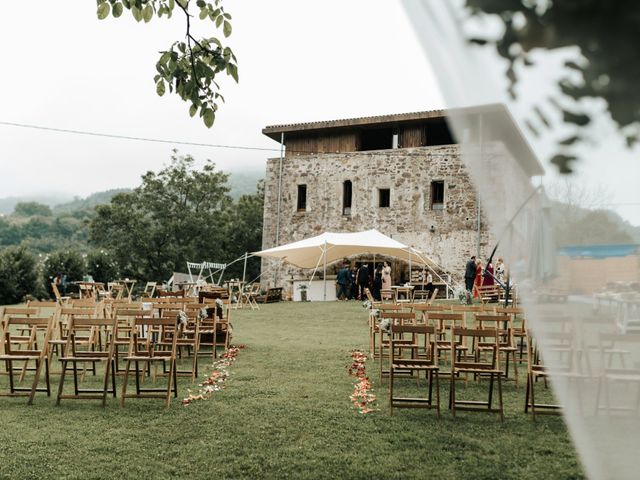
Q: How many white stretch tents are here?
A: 1